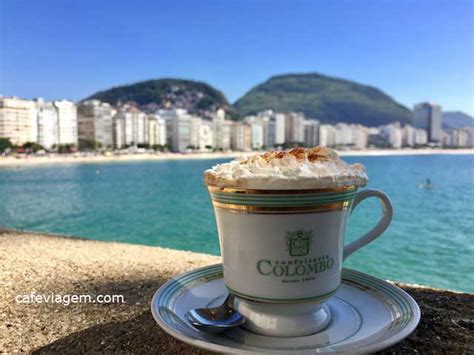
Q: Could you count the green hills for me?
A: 2